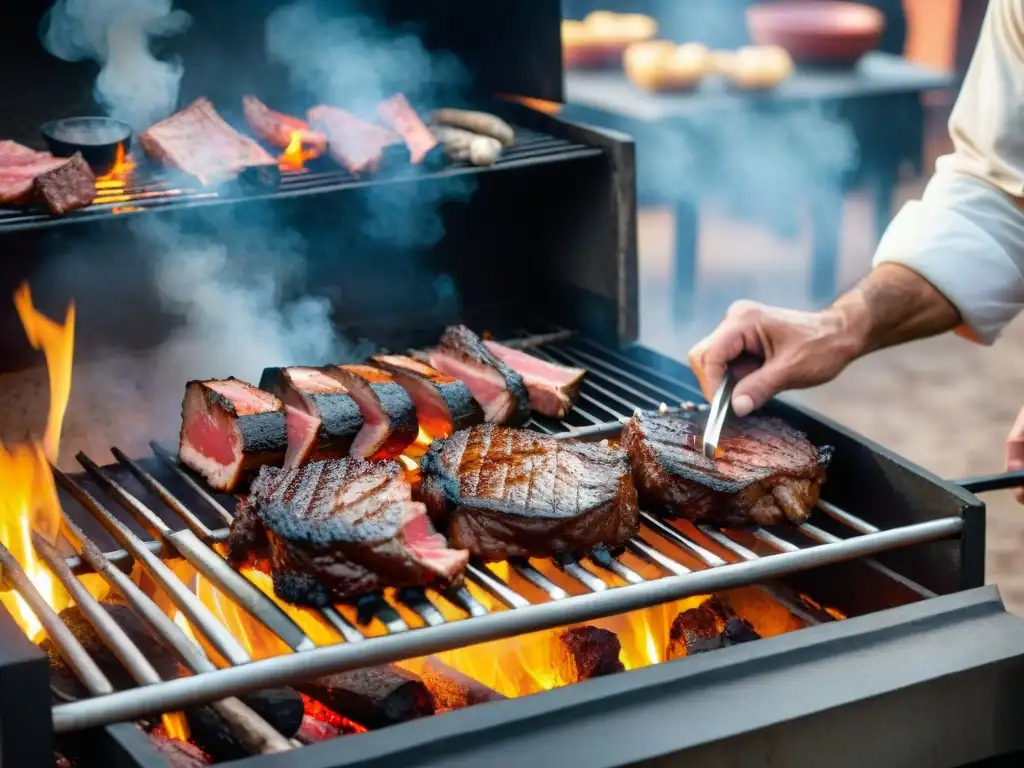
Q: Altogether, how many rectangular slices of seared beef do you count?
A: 6